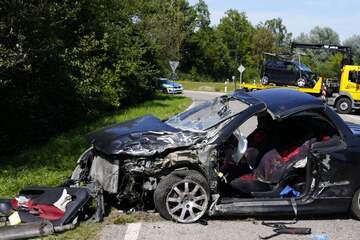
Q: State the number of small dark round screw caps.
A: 4